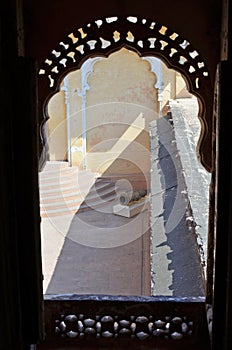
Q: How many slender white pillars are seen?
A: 3